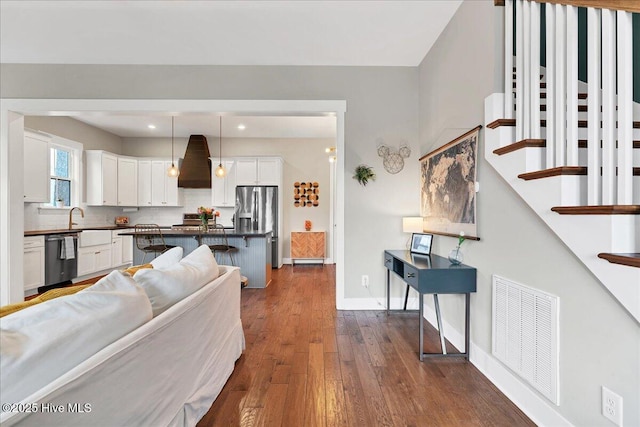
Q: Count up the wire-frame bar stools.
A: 2